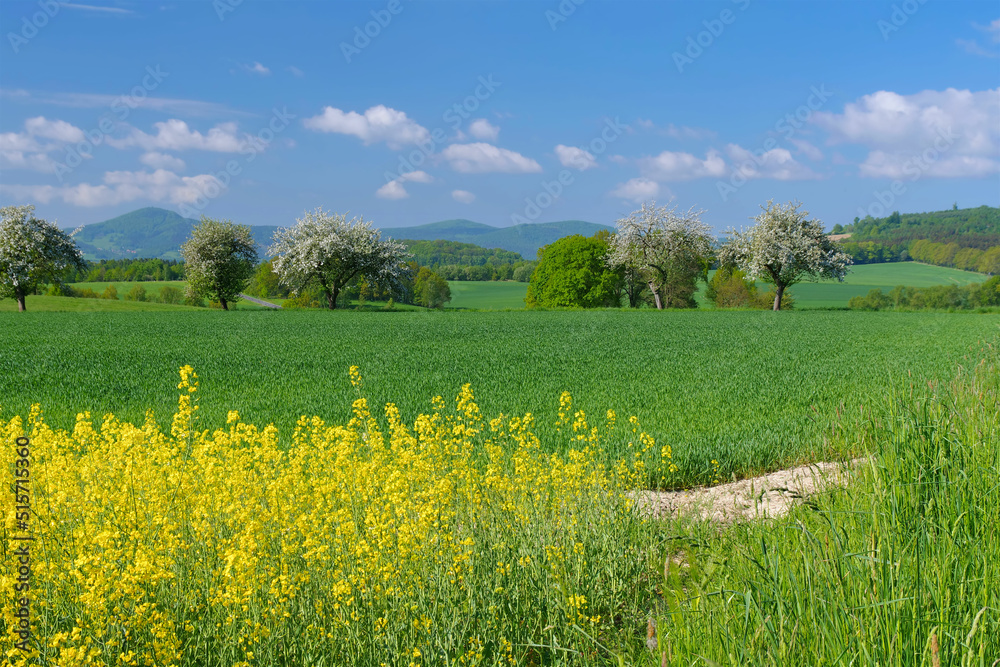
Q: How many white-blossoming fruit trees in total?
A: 5